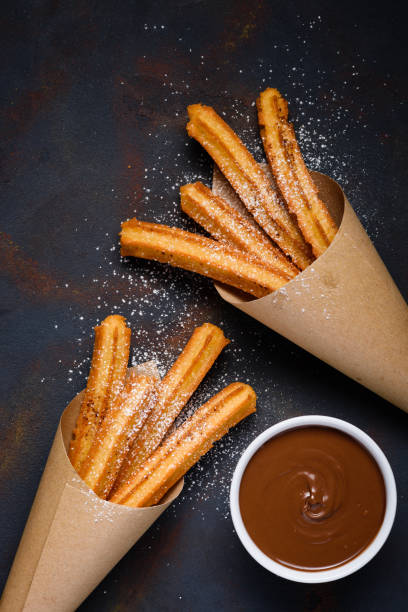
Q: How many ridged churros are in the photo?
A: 8